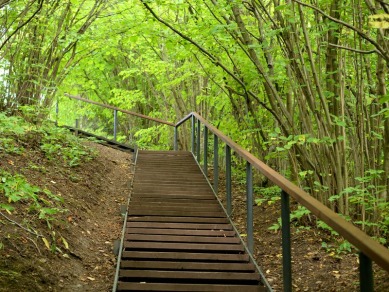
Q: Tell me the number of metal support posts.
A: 11